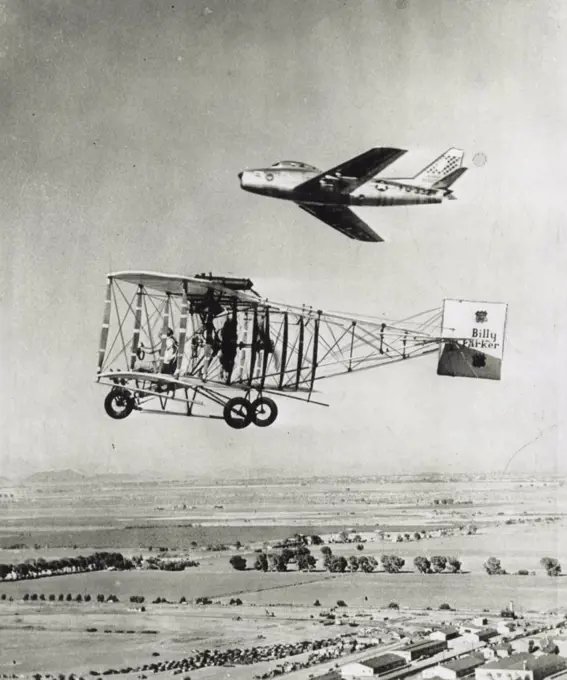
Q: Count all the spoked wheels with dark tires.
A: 3